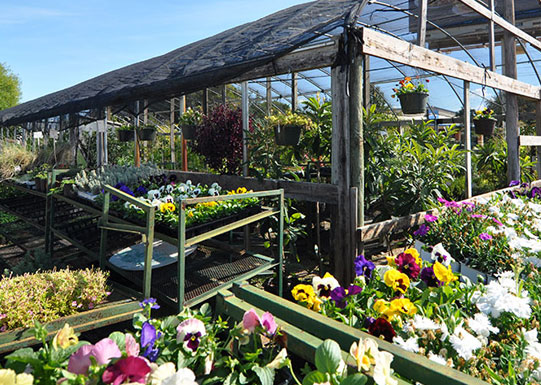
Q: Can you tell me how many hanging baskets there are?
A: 6